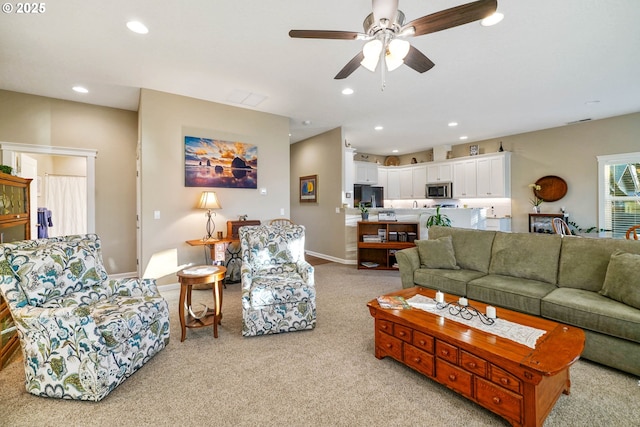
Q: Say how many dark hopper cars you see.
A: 0